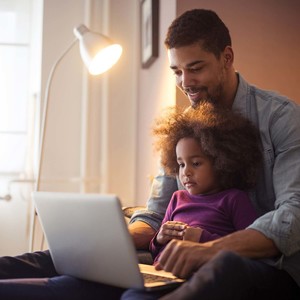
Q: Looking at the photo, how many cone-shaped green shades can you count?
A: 0